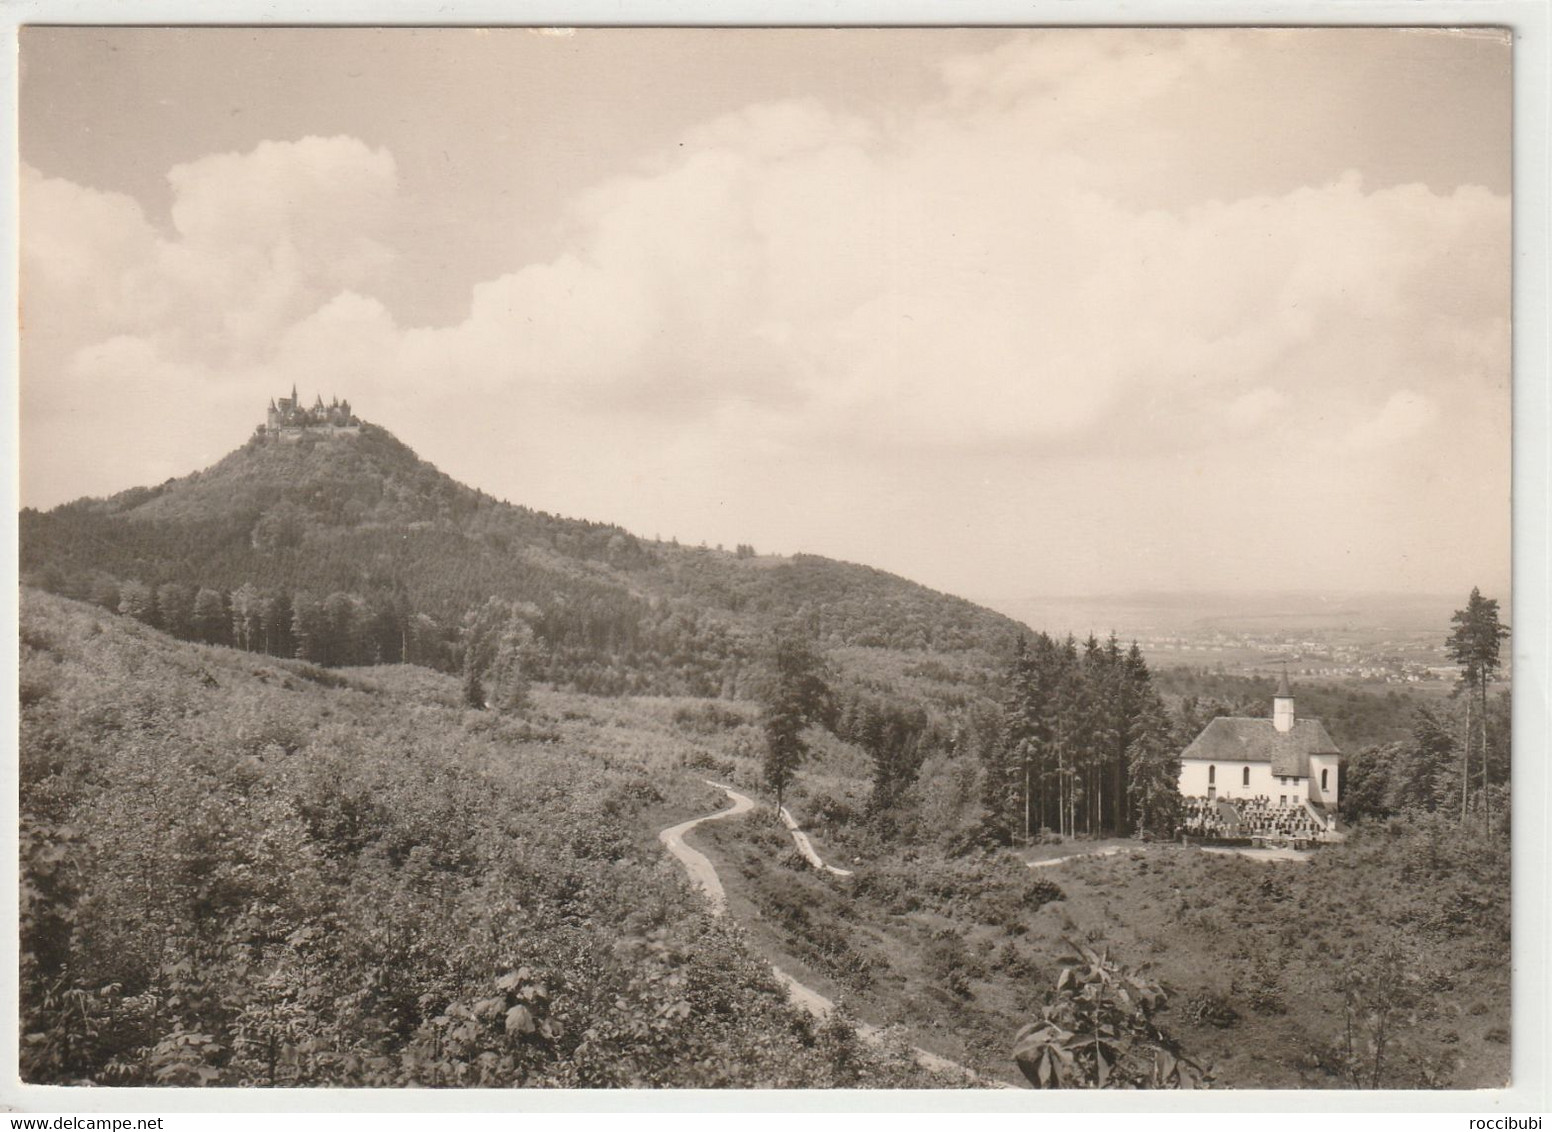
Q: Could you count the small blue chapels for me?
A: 0